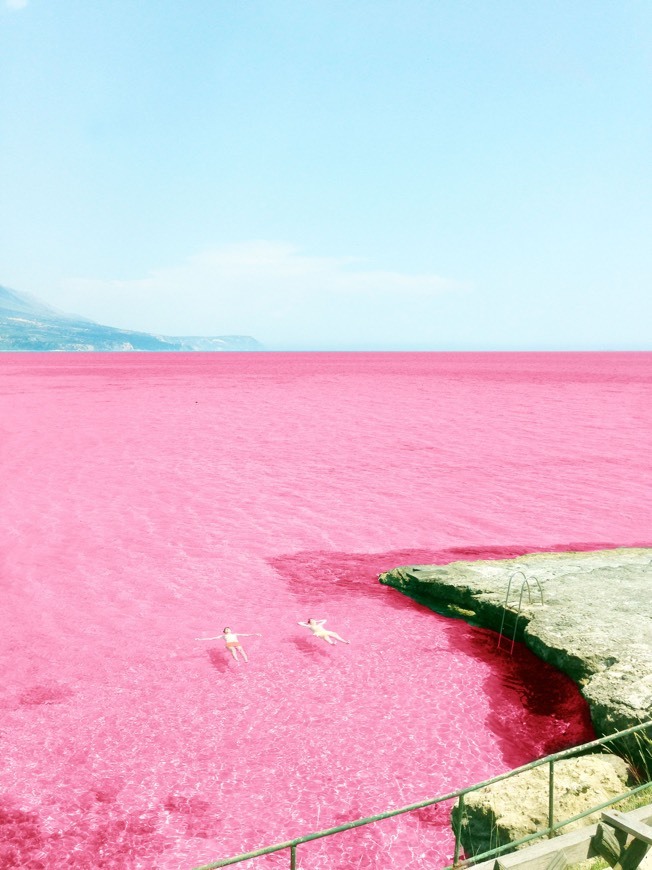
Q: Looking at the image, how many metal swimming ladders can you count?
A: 1